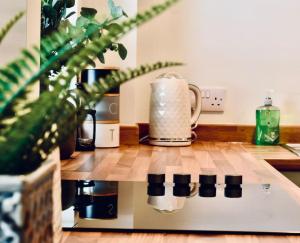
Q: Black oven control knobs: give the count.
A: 4